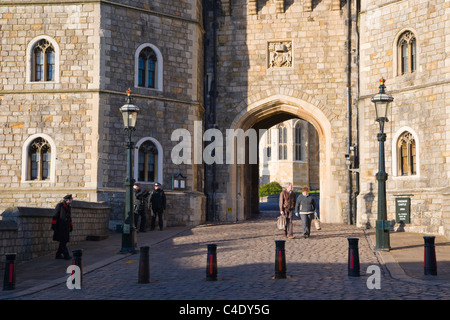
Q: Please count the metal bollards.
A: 7